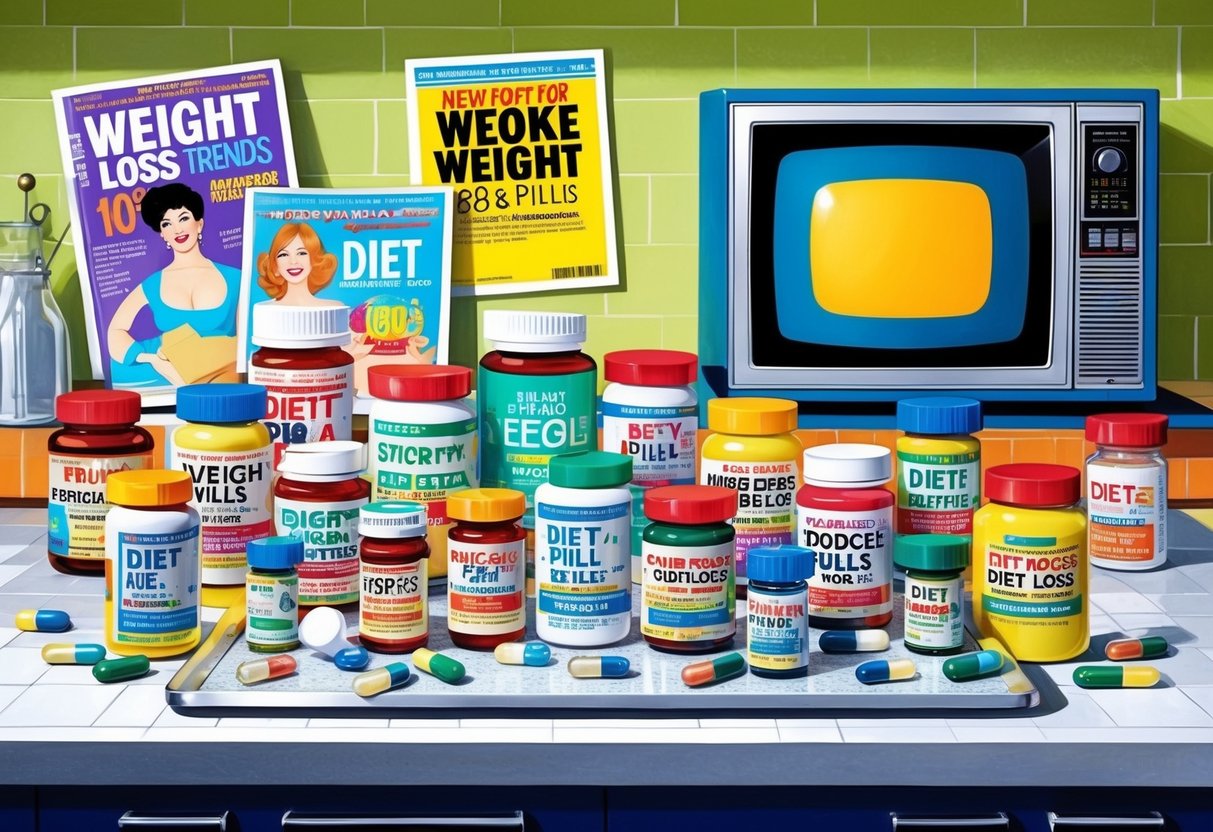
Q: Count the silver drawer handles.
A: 4